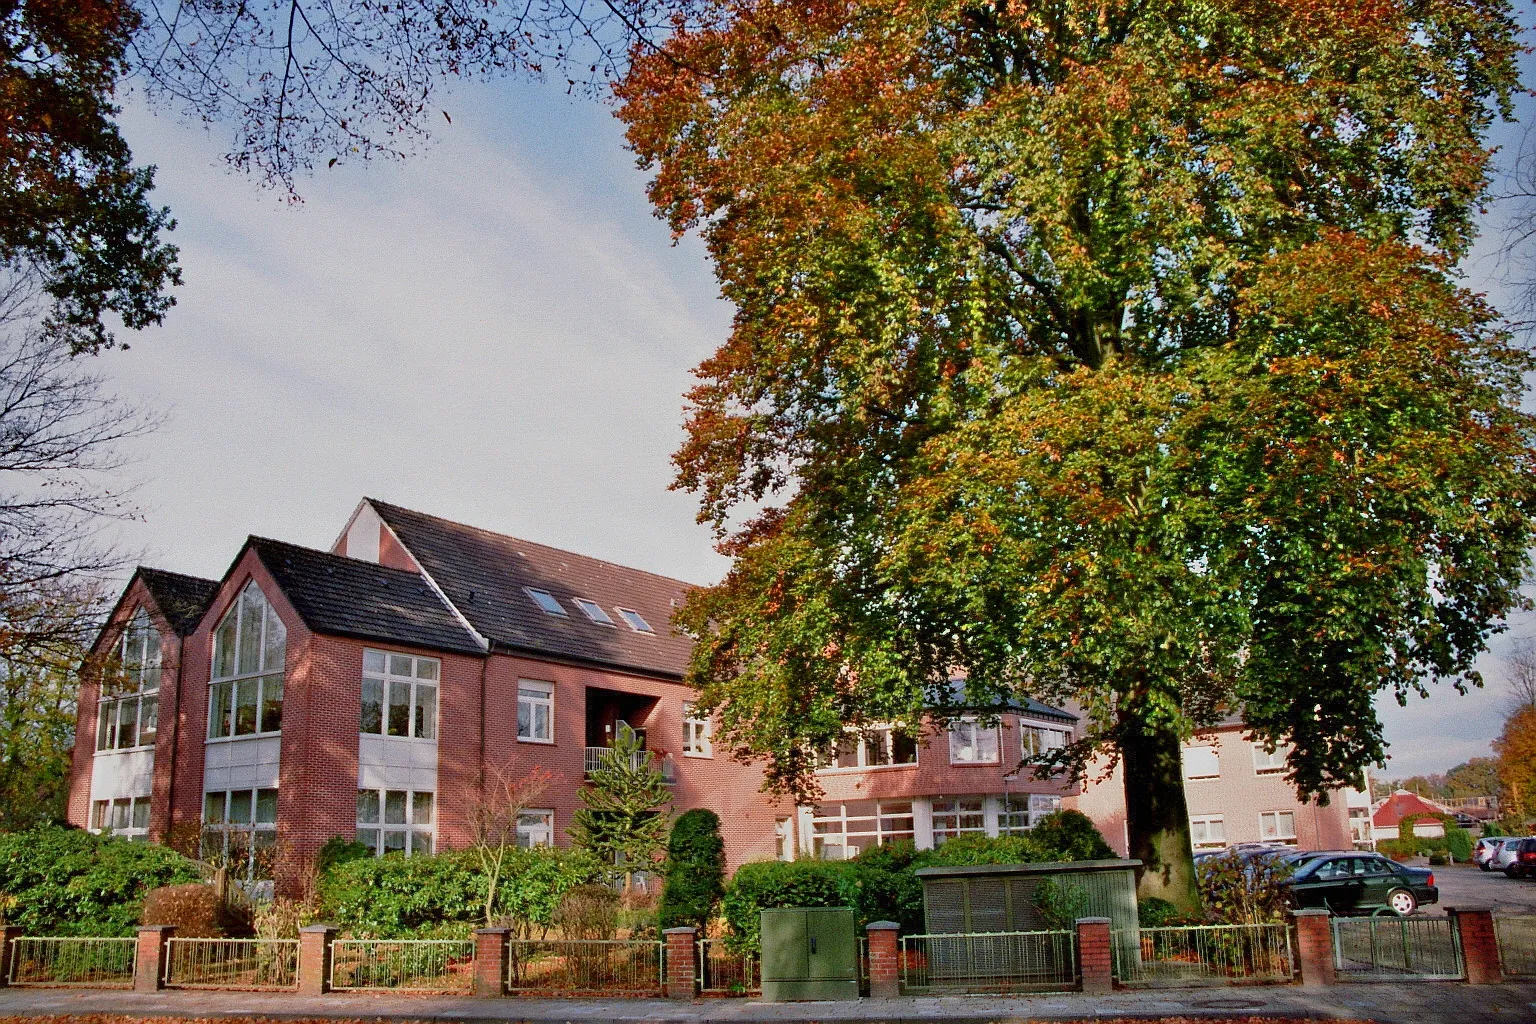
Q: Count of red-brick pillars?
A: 9